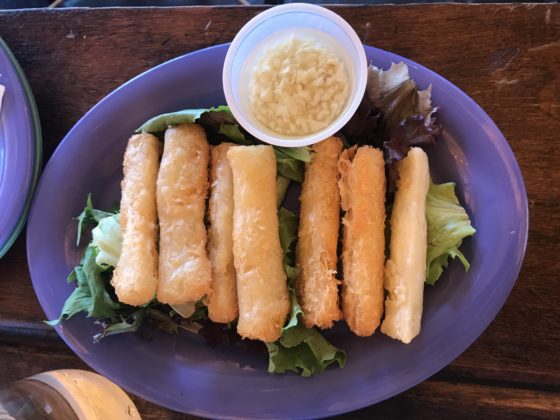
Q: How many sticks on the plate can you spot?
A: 7